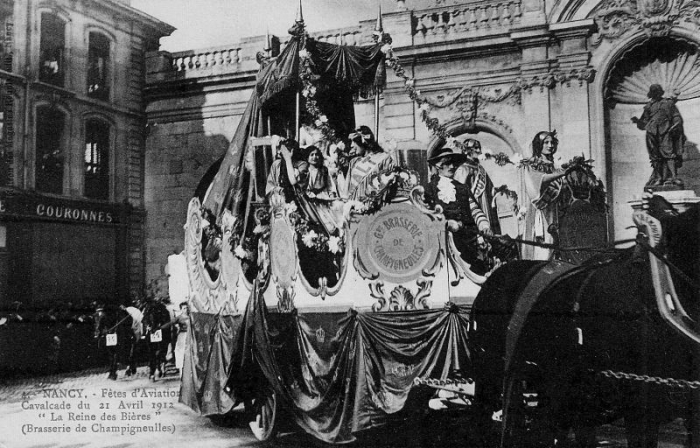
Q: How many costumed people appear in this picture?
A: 6